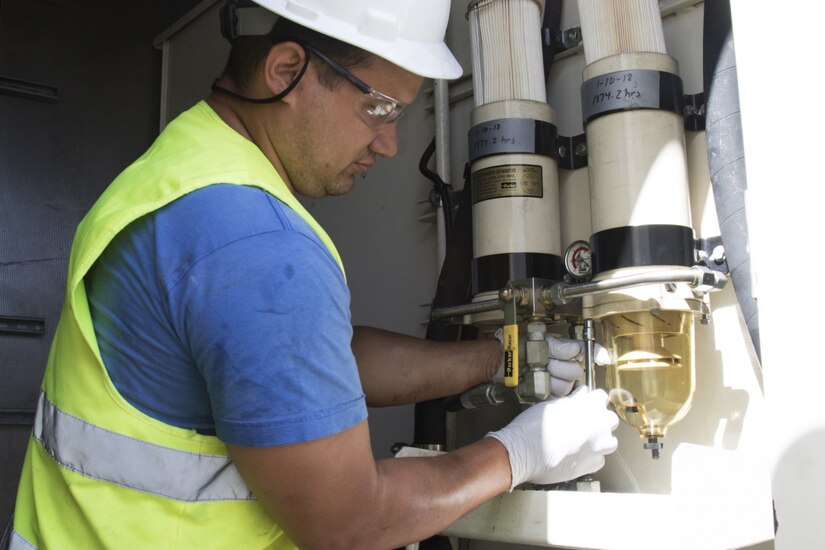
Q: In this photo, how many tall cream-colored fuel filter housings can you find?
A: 2